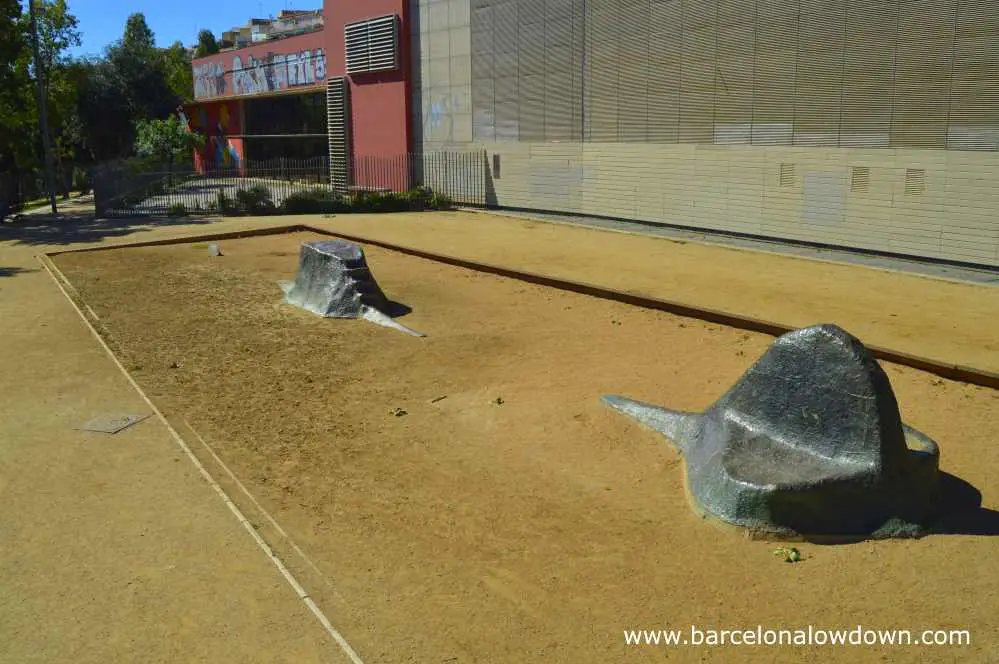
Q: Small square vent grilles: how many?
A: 3